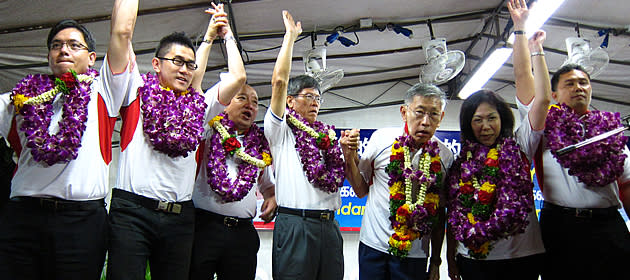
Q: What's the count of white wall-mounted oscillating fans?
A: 3